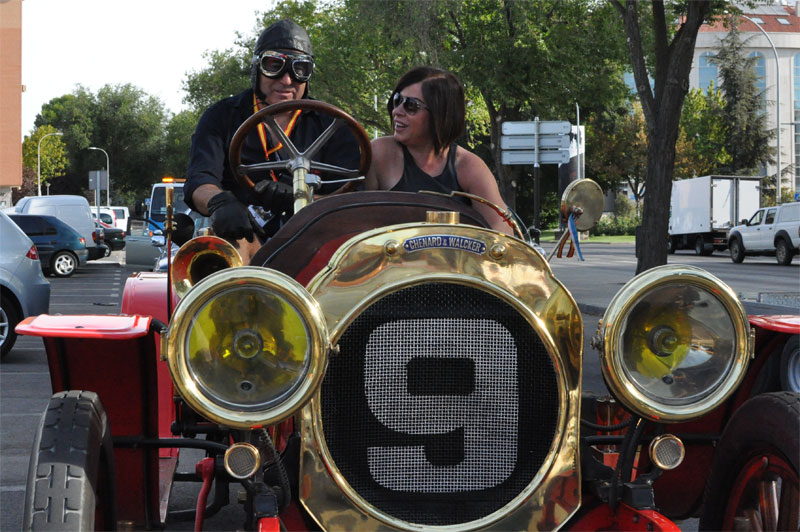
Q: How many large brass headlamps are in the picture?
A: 2